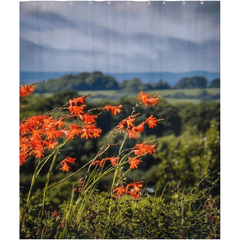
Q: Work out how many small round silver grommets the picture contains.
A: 10